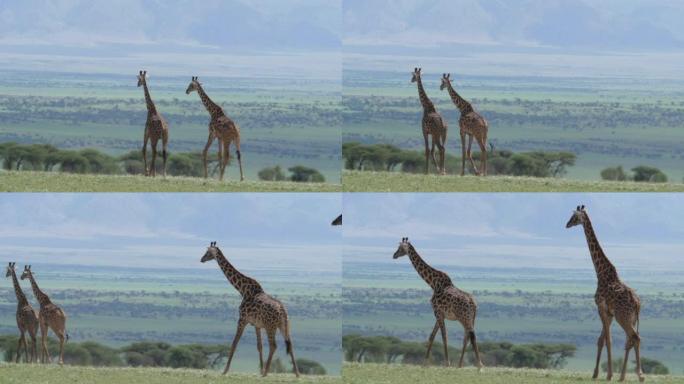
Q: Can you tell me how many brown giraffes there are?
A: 9